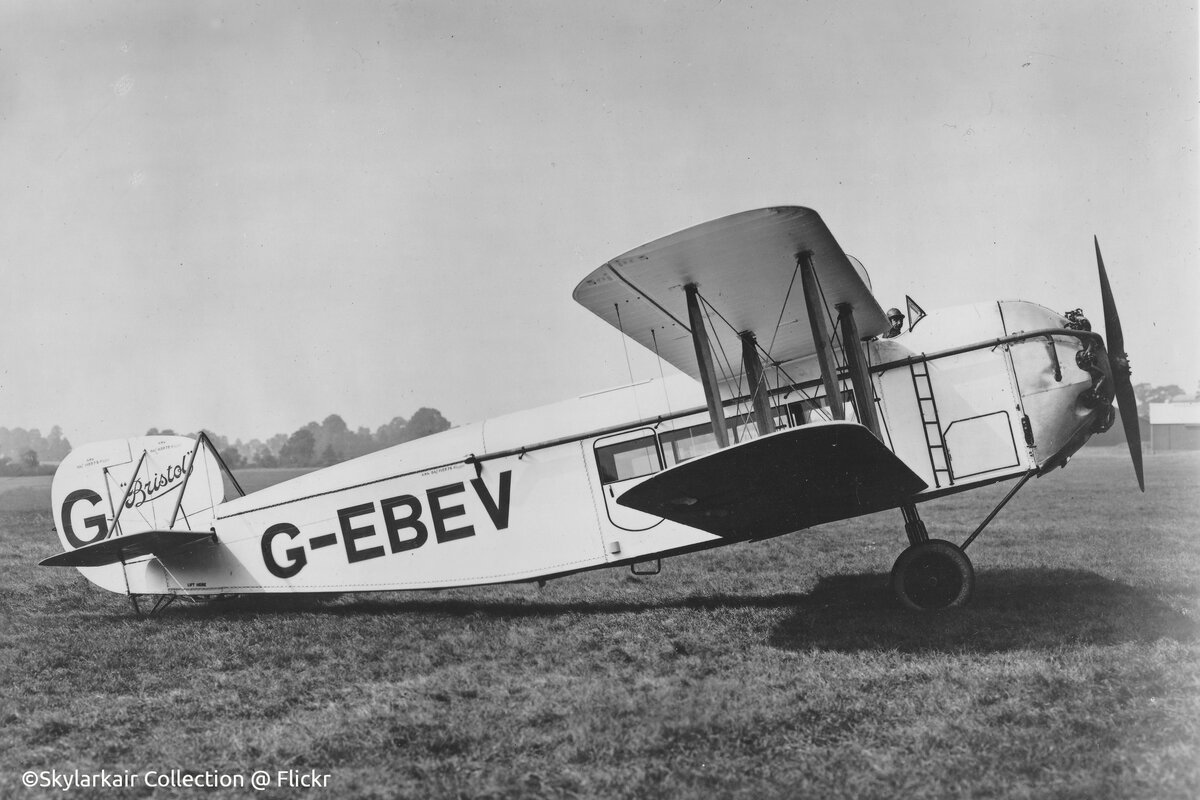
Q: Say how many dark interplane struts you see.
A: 4